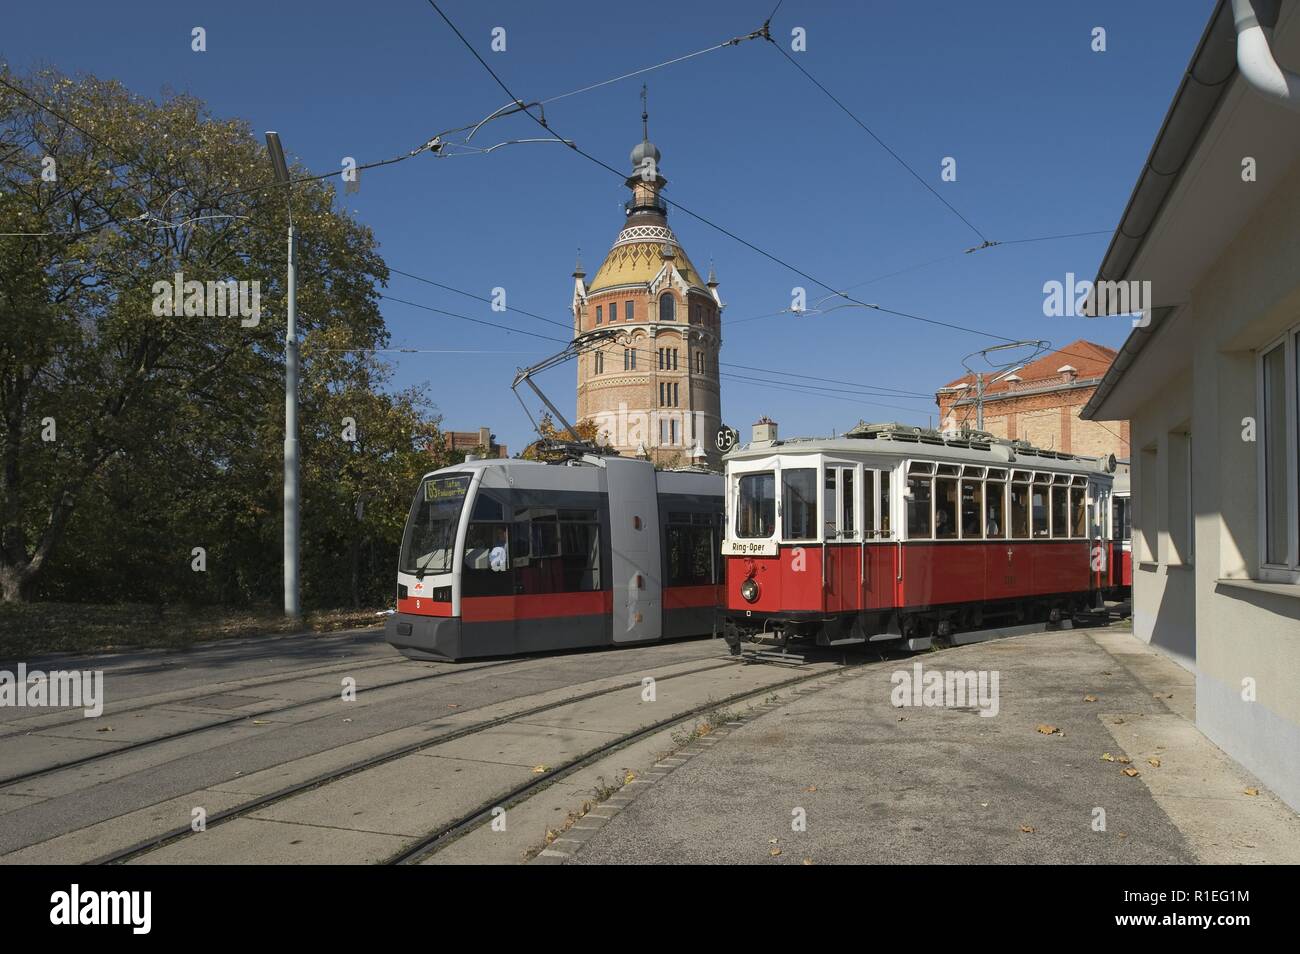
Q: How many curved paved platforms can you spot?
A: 1